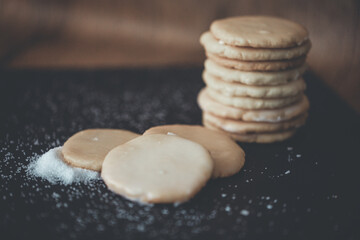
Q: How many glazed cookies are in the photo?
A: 12